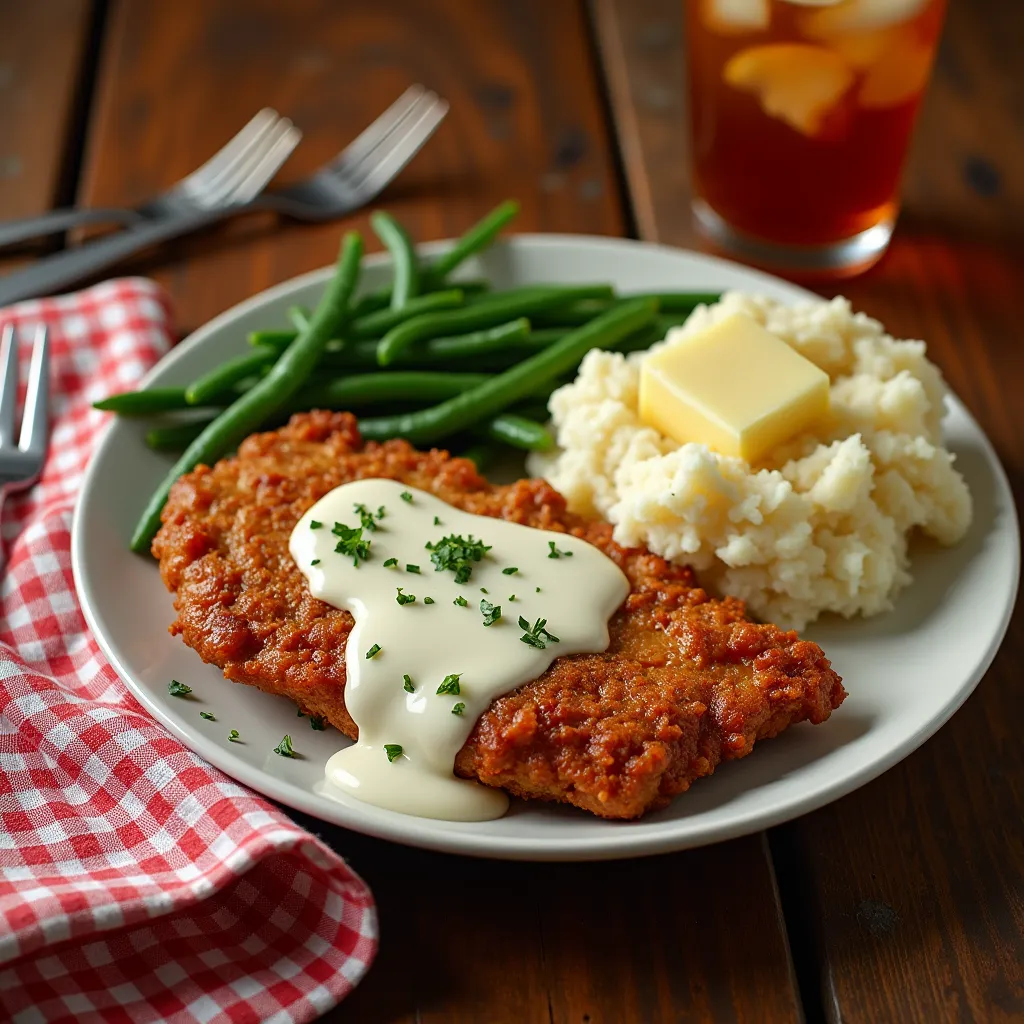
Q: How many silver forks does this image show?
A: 3